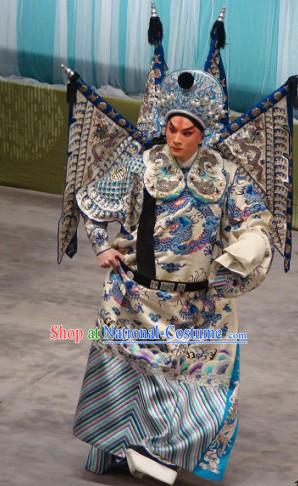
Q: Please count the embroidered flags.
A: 4